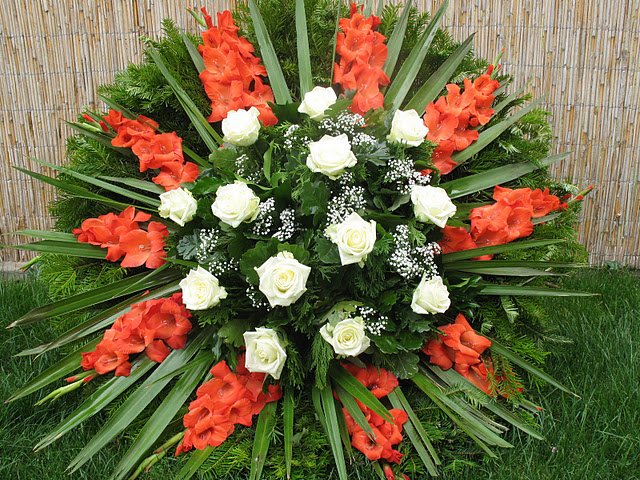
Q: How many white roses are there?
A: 13